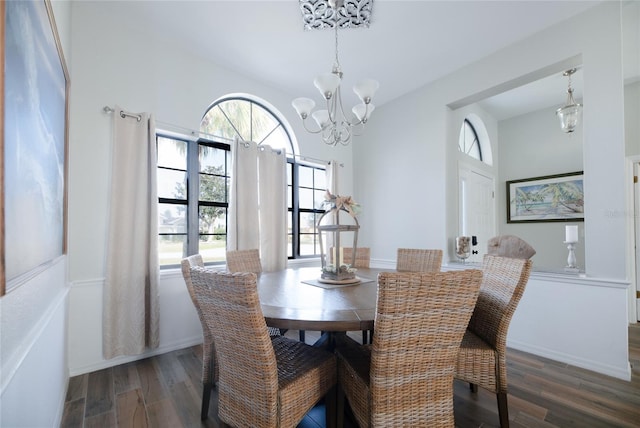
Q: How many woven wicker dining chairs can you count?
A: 7